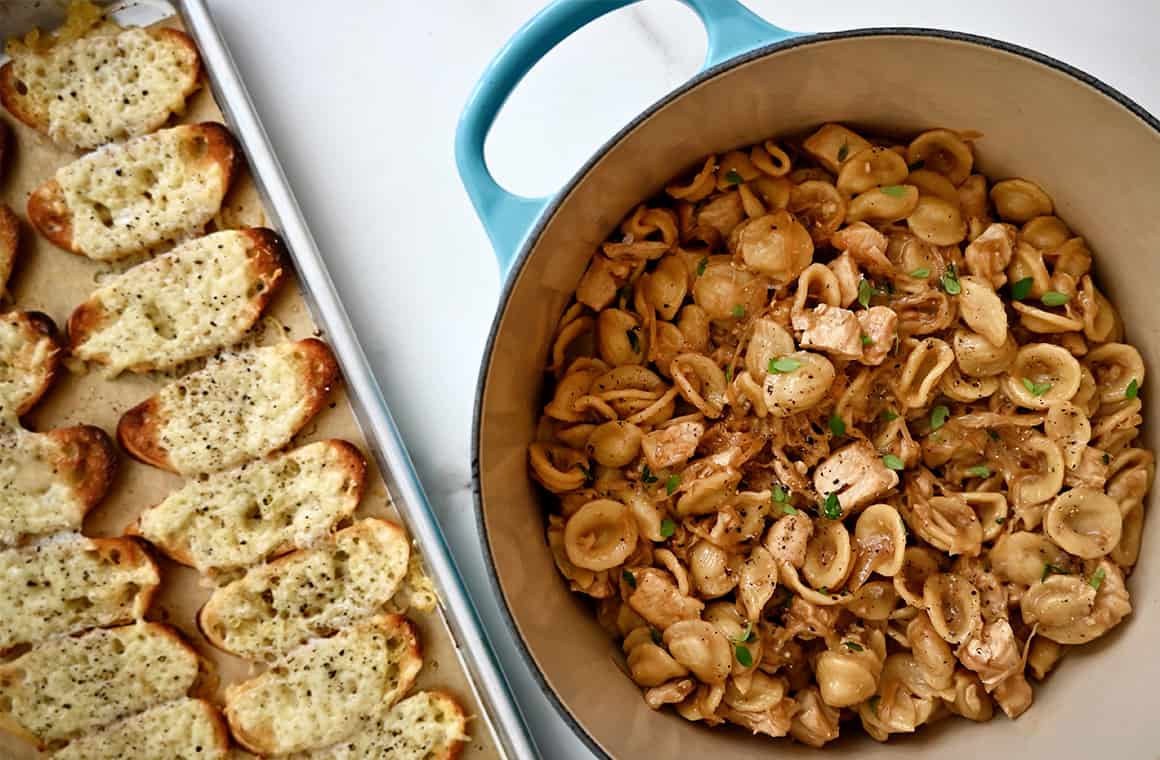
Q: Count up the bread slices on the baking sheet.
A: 15